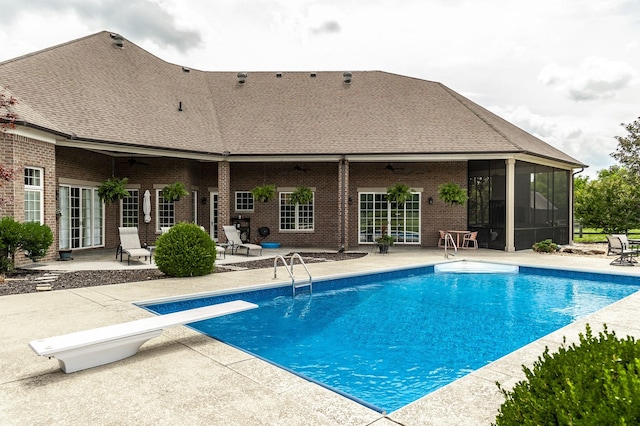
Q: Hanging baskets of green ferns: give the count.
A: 6